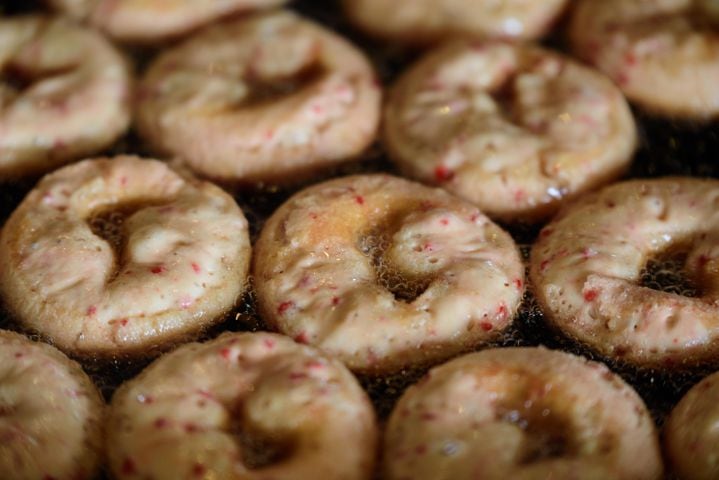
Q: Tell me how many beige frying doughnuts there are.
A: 13